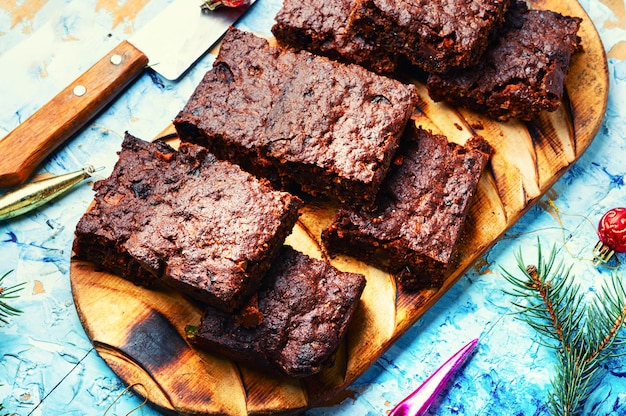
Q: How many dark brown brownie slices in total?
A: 7